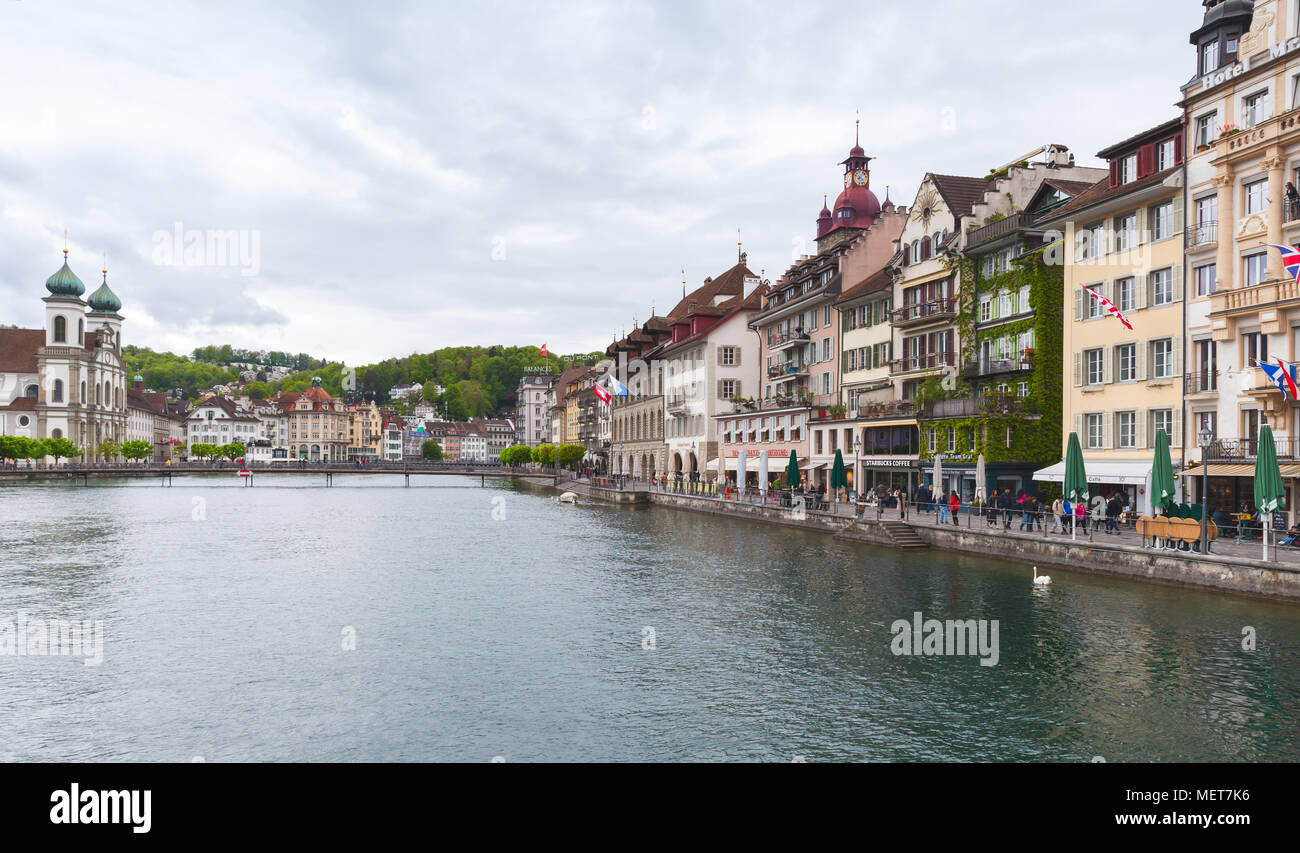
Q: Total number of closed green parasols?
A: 5